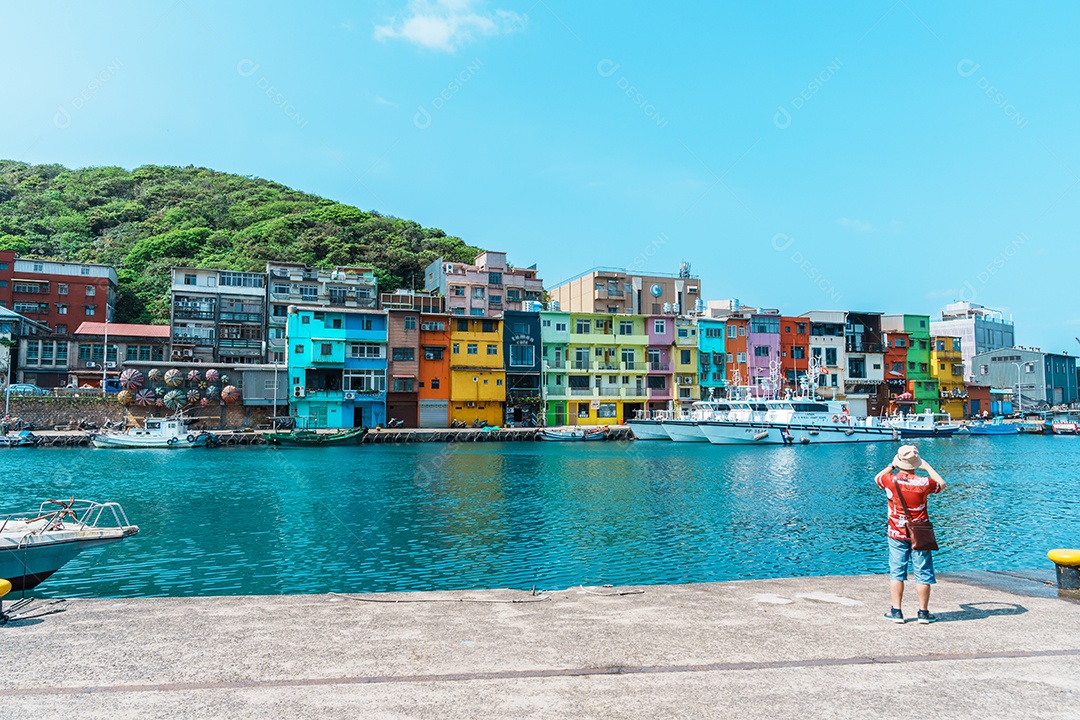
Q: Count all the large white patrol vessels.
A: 3